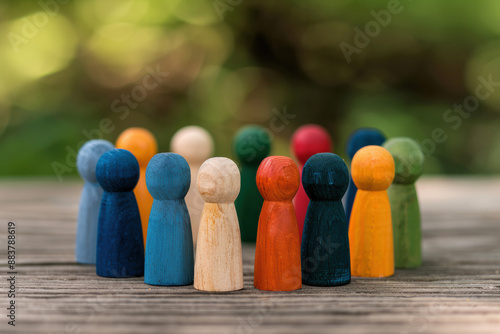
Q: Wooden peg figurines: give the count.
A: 13